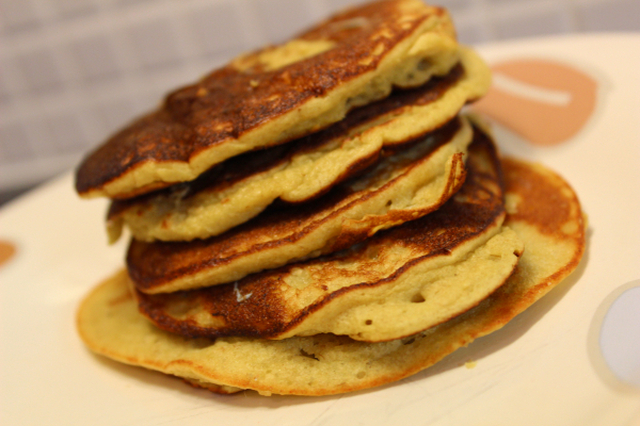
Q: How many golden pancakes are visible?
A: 5